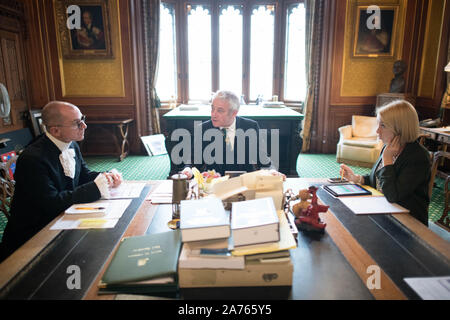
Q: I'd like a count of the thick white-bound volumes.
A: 2